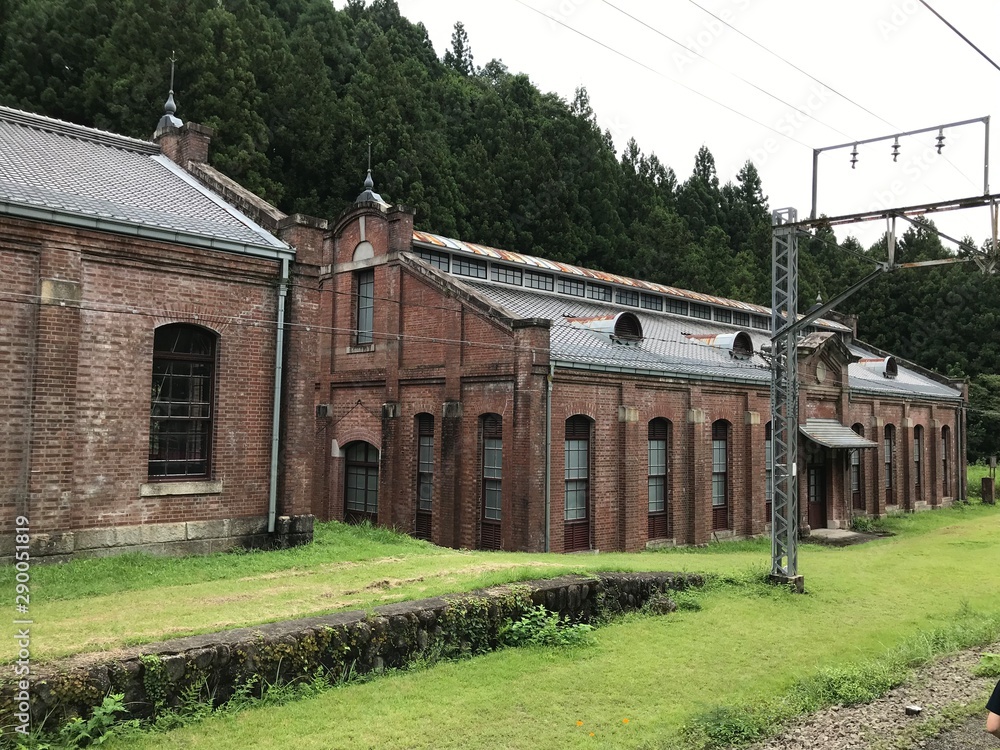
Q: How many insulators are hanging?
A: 3